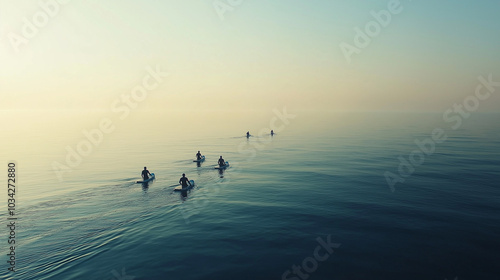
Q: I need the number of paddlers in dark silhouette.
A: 6